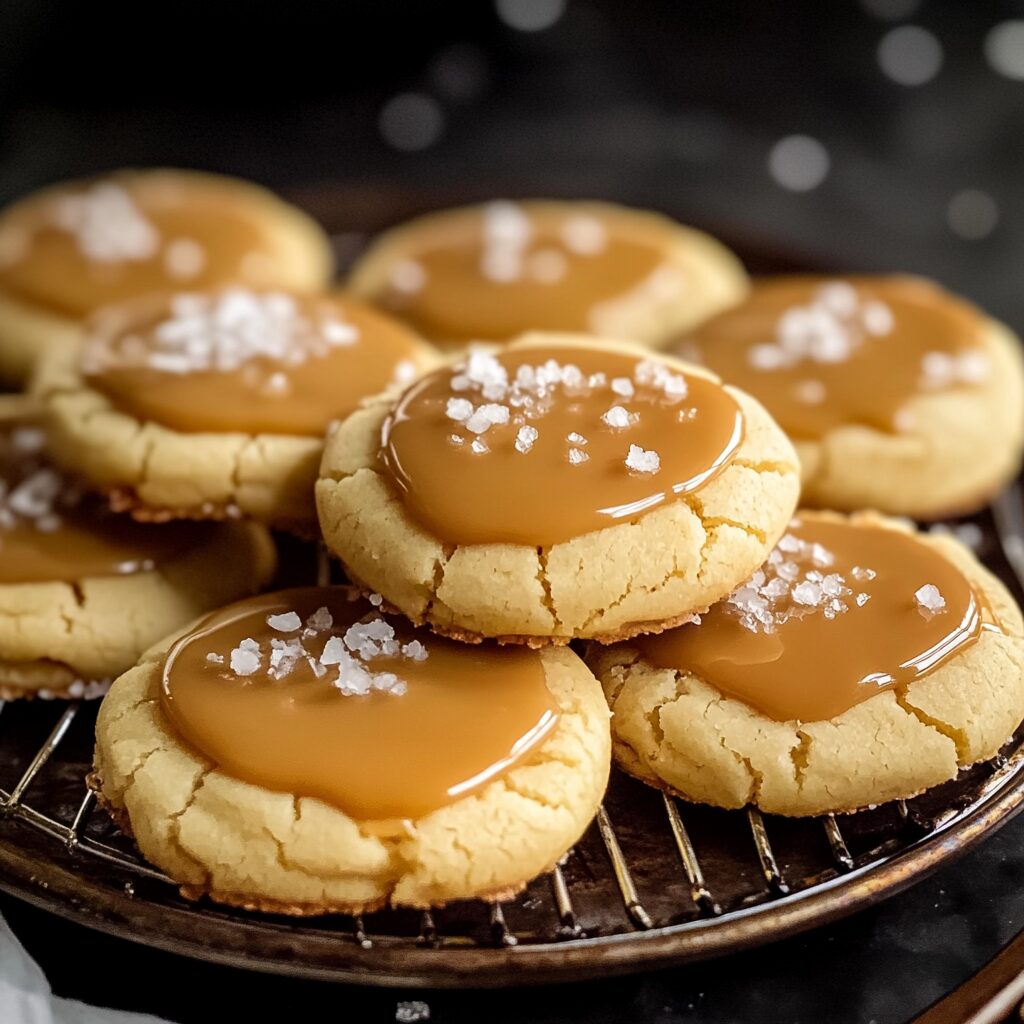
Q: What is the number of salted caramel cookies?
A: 8